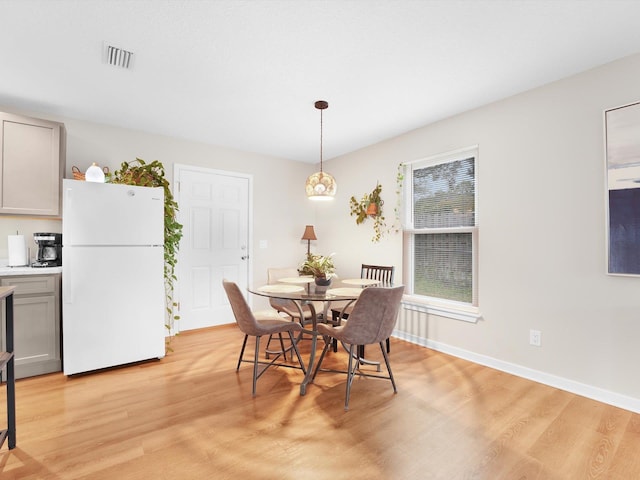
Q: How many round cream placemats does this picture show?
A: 4